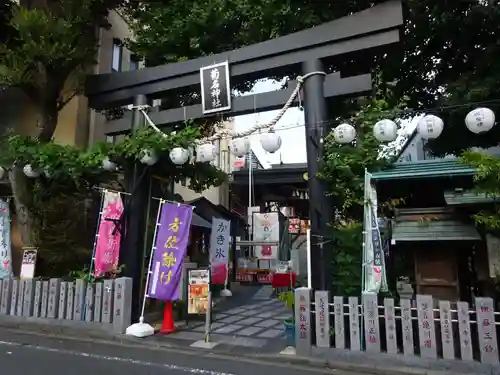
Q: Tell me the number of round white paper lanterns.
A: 12